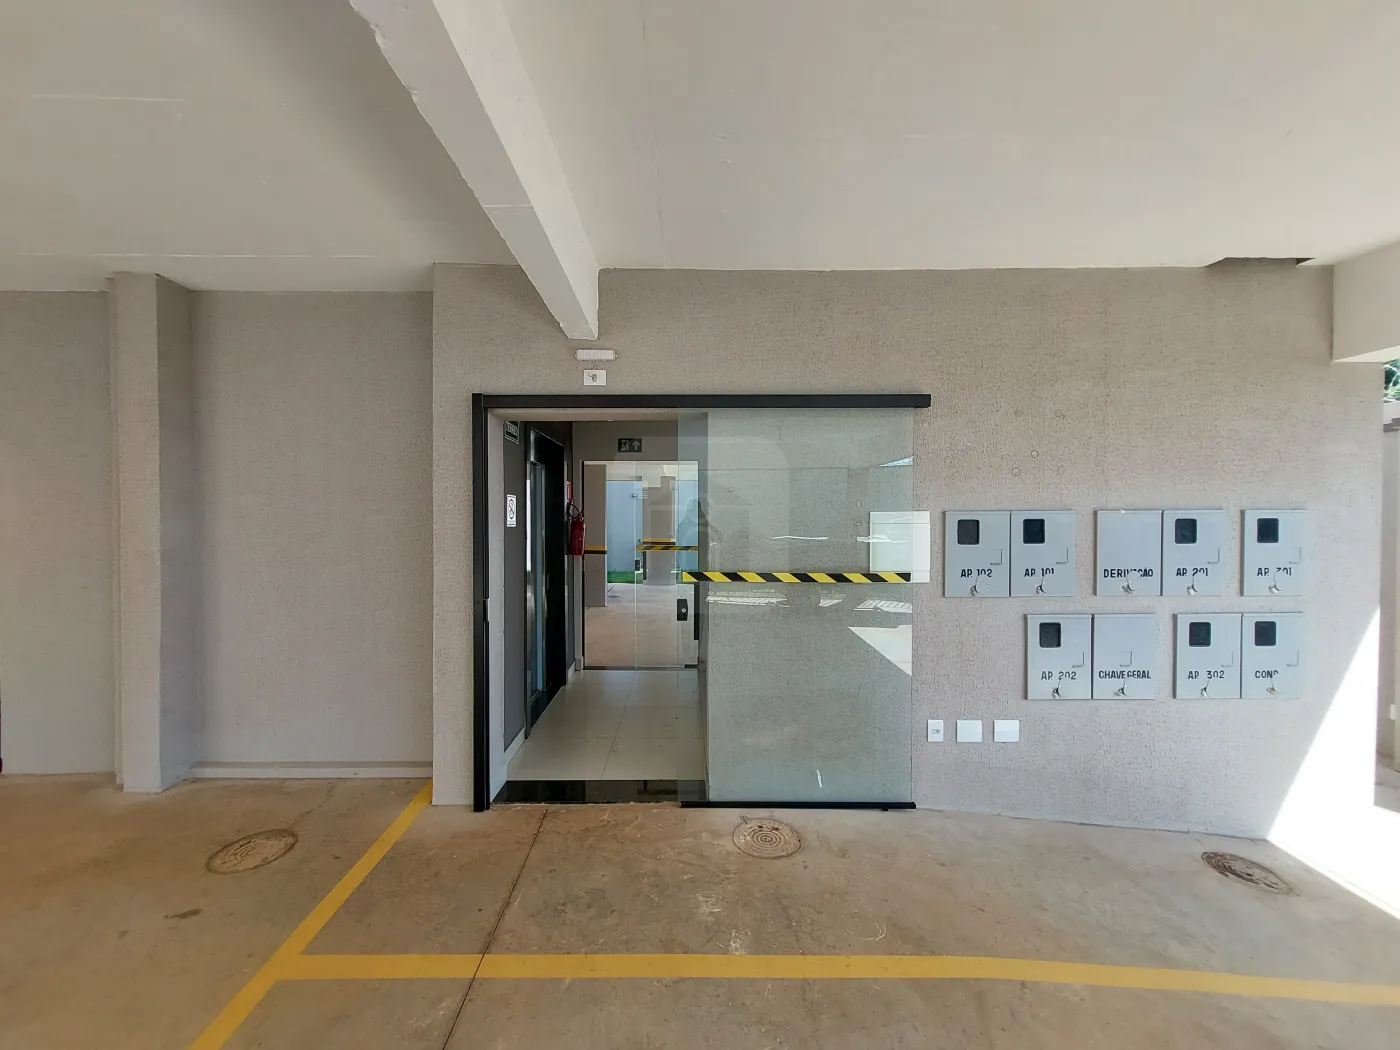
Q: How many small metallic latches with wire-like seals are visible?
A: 9